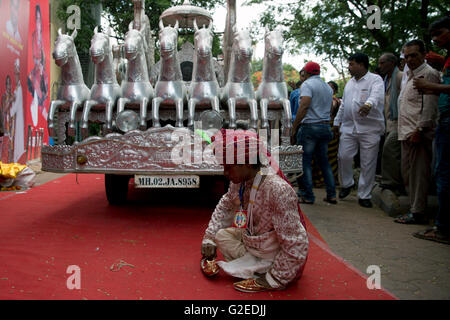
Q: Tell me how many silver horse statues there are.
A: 7